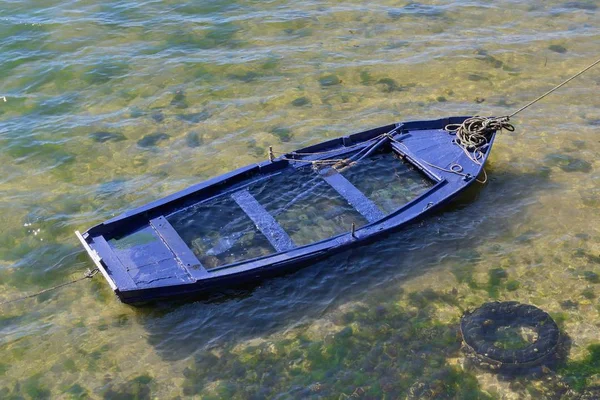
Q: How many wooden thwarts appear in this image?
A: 3